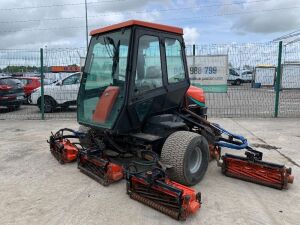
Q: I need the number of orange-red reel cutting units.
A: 4